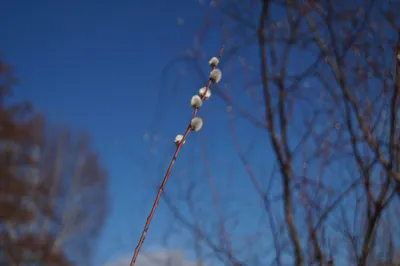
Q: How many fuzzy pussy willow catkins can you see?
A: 6